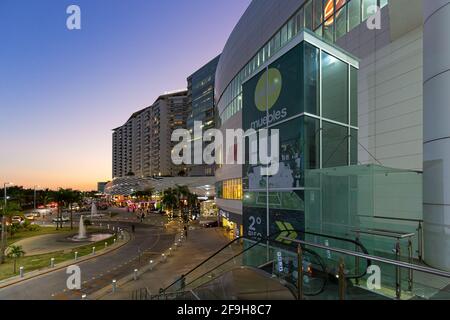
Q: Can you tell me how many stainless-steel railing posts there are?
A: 6